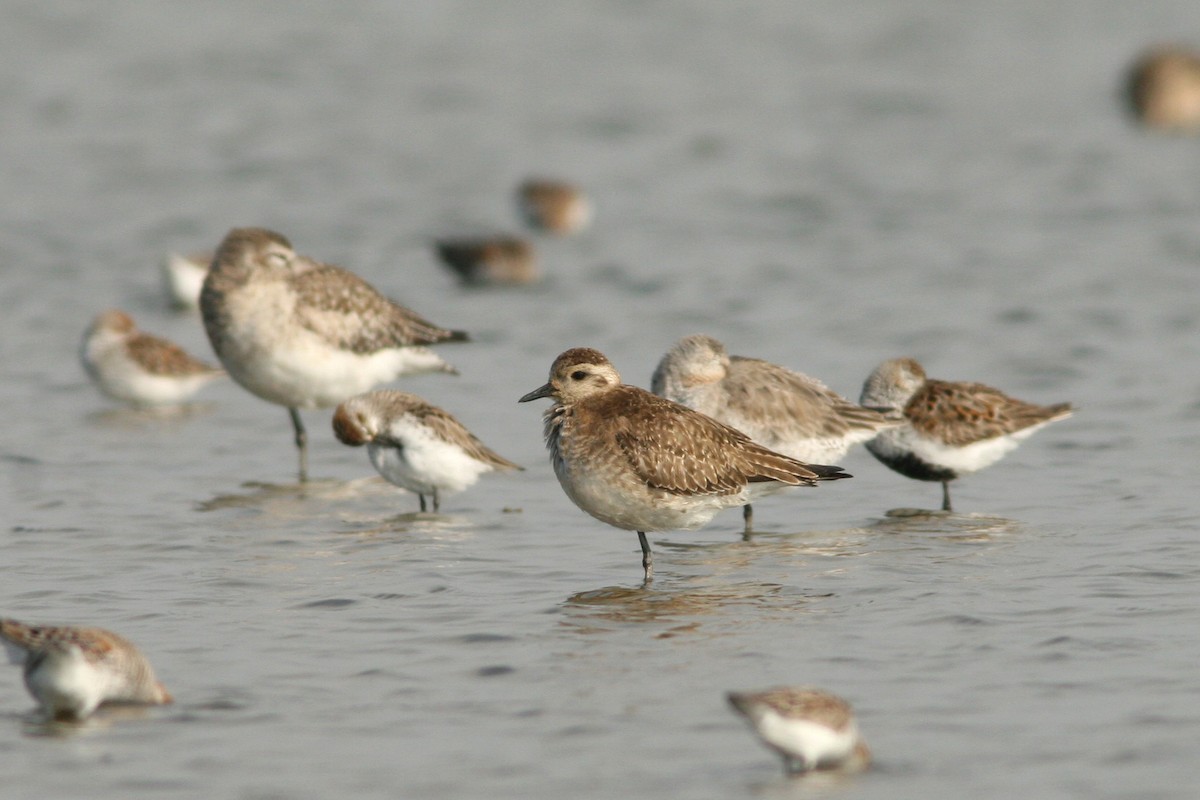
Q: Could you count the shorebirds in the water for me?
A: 12